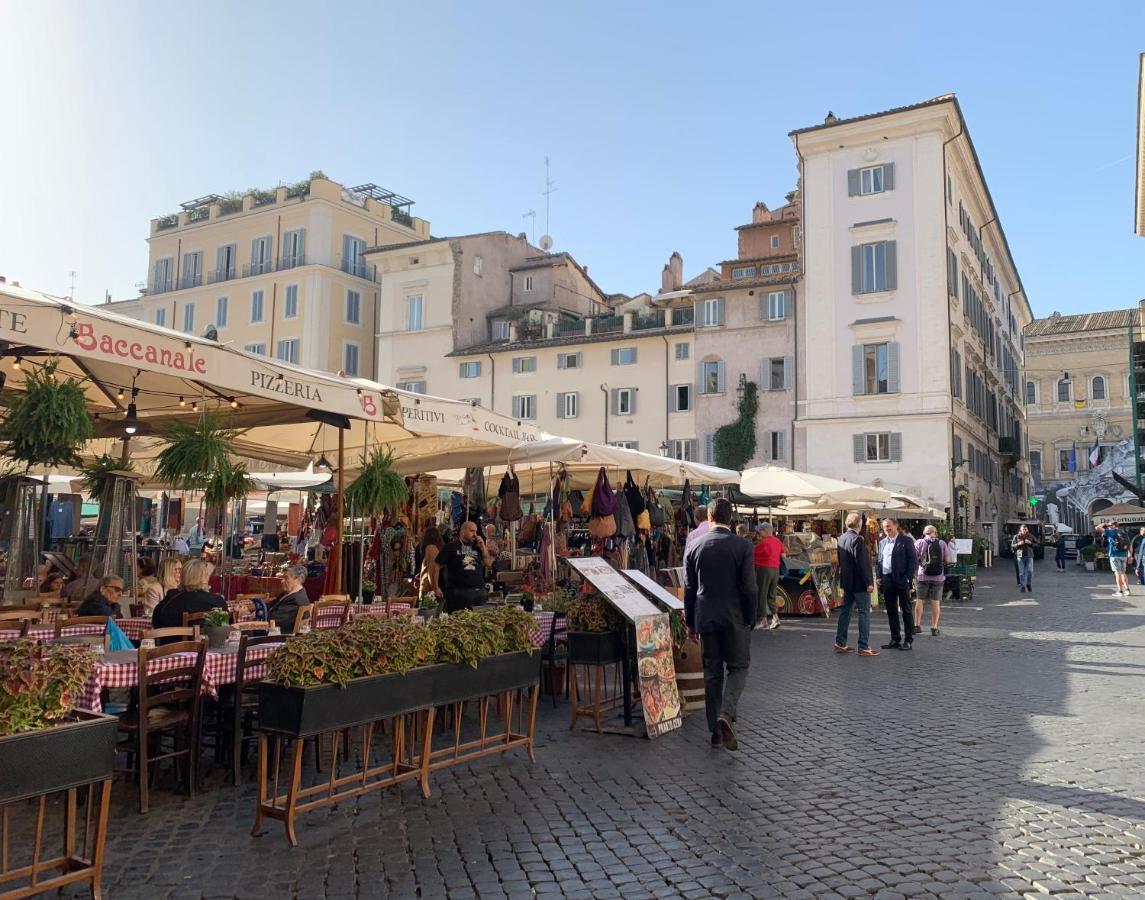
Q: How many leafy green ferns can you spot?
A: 5